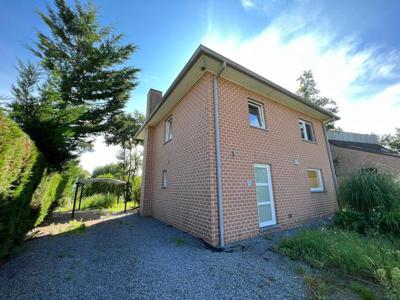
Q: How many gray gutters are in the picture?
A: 2